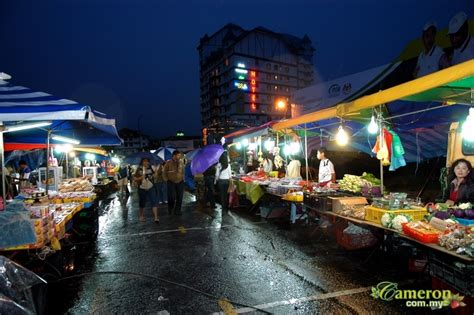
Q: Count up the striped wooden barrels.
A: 0